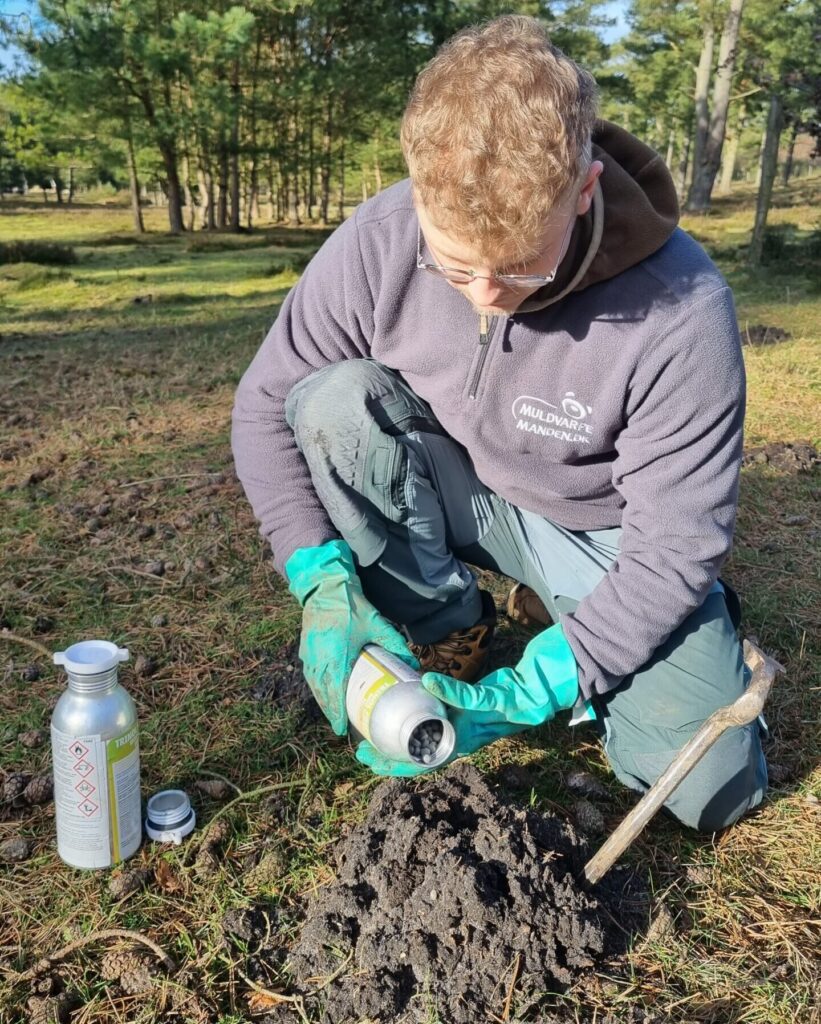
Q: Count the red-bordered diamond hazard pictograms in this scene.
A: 4